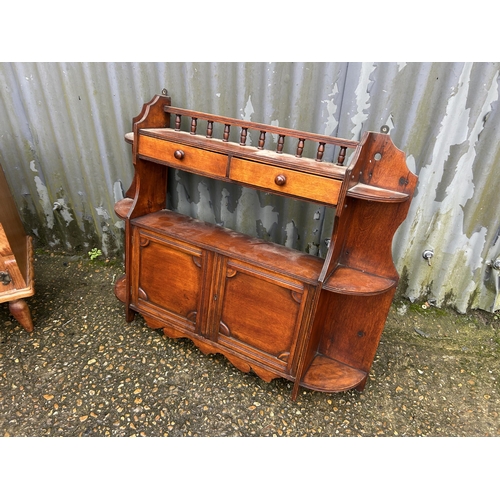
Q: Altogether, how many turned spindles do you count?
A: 10